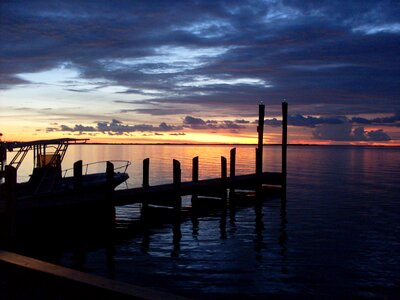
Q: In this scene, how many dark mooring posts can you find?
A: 10